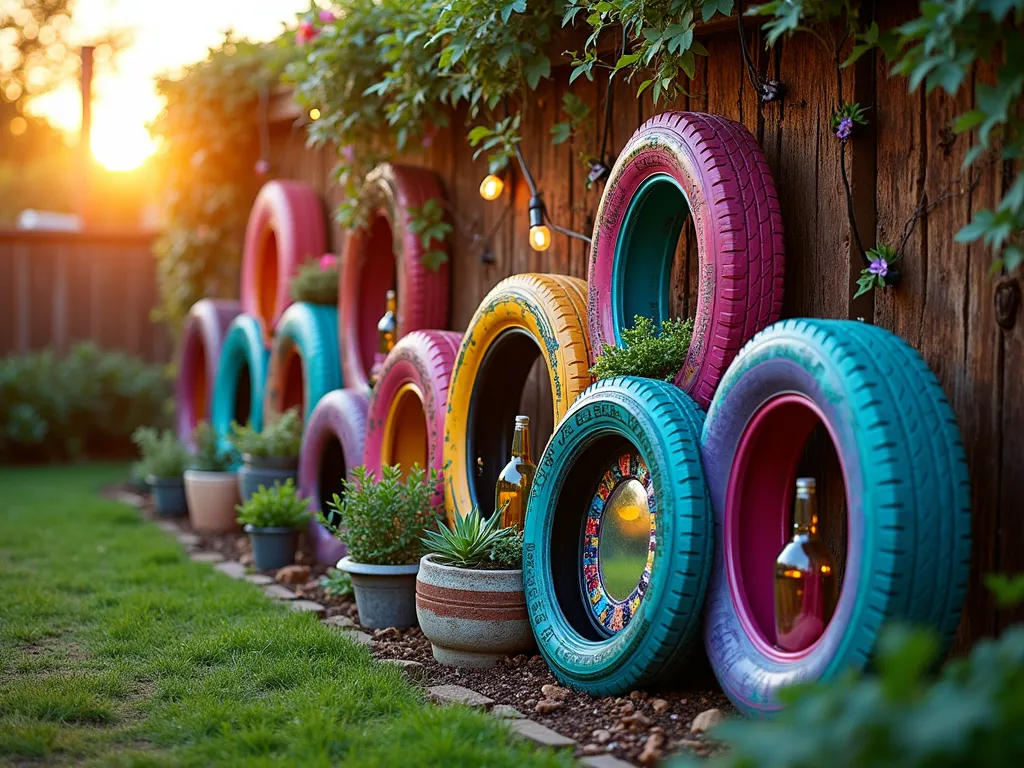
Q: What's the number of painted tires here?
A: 11